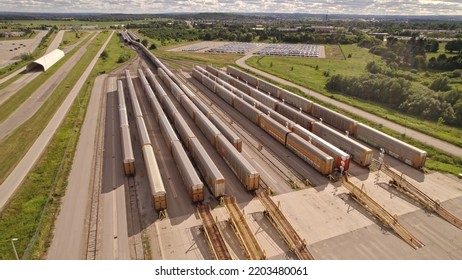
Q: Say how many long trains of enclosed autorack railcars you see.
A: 10